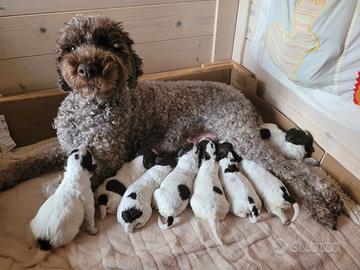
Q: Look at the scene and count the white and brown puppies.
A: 8